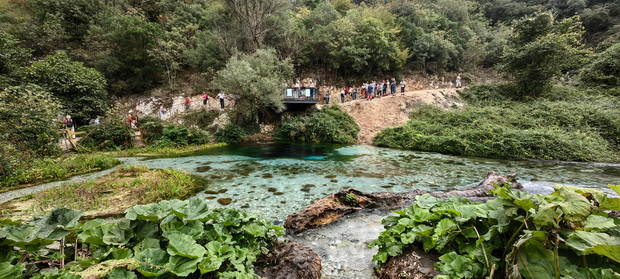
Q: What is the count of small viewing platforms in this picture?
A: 1